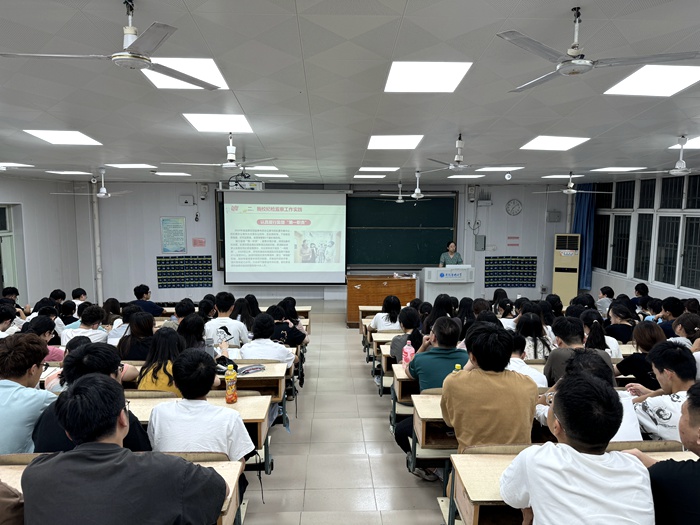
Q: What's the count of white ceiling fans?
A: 9